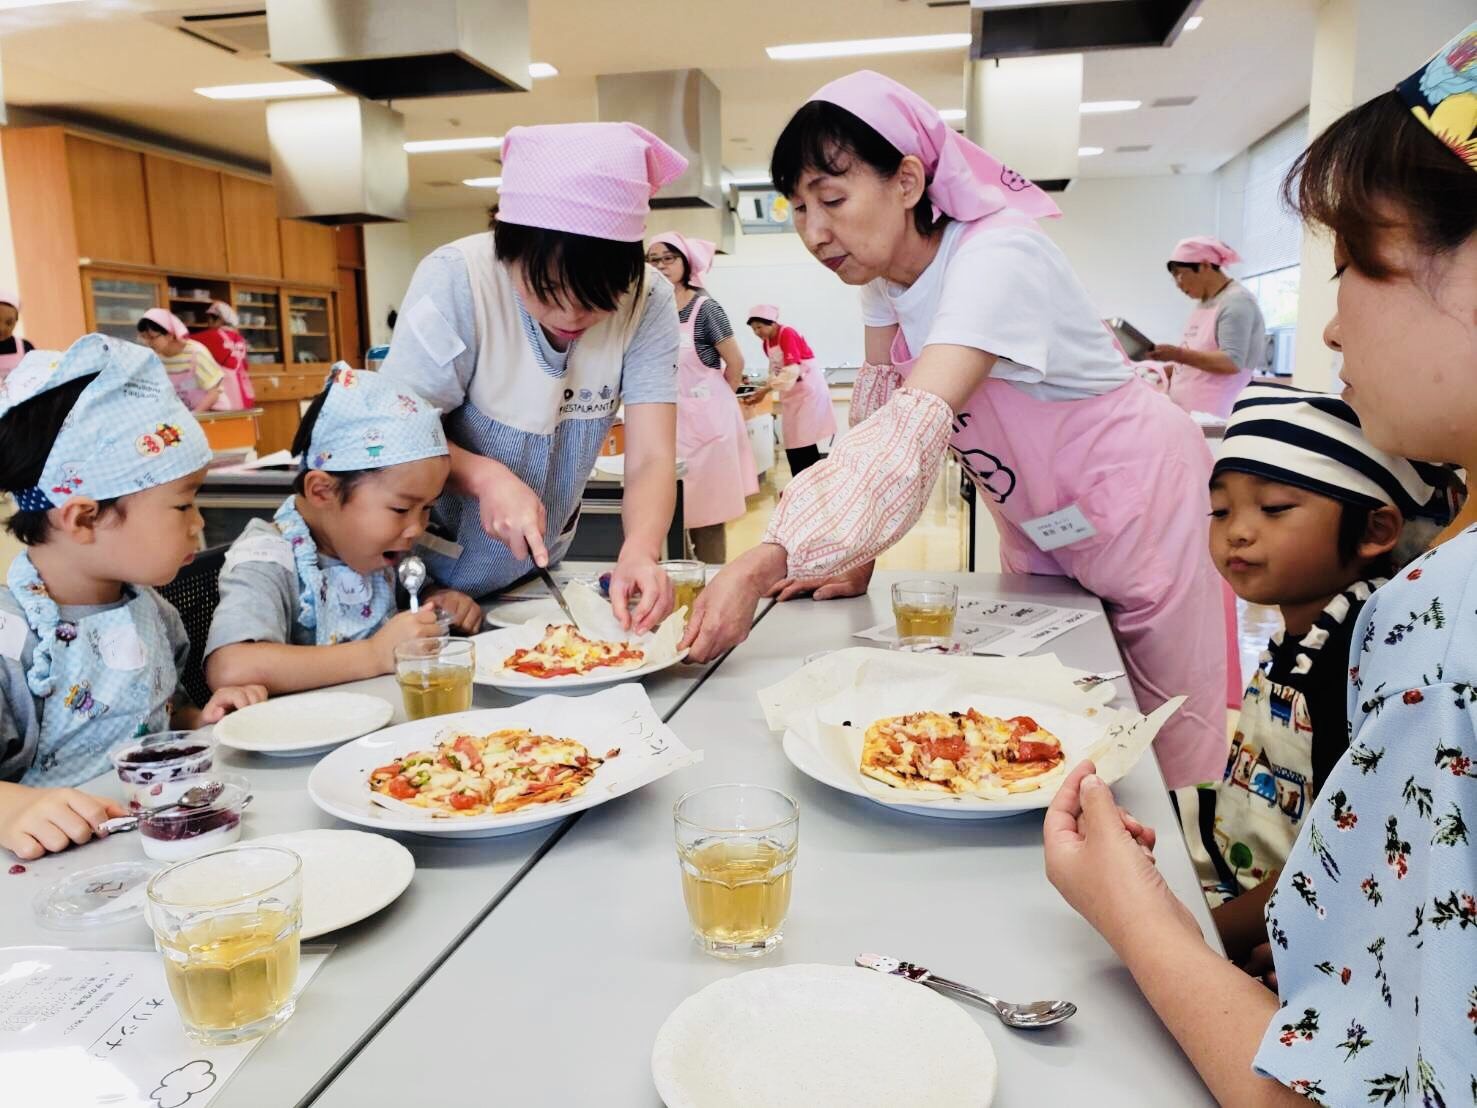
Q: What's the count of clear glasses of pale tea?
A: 5